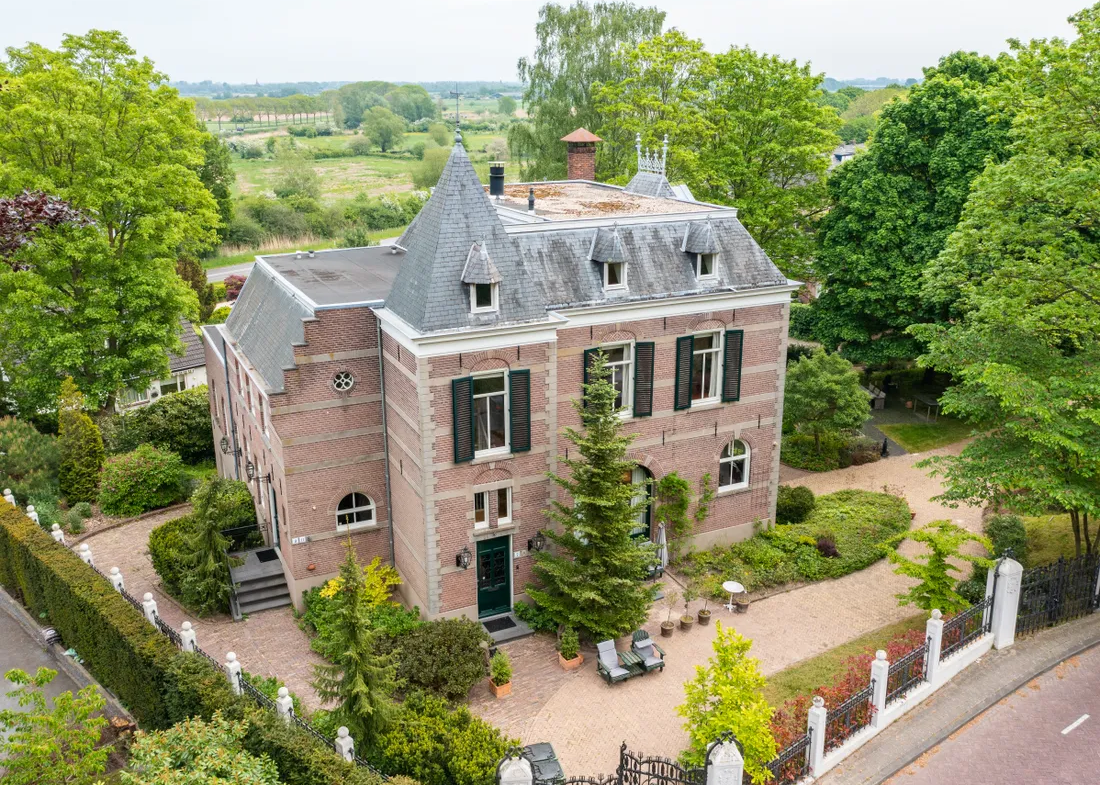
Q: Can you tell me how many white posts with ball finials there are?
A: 13